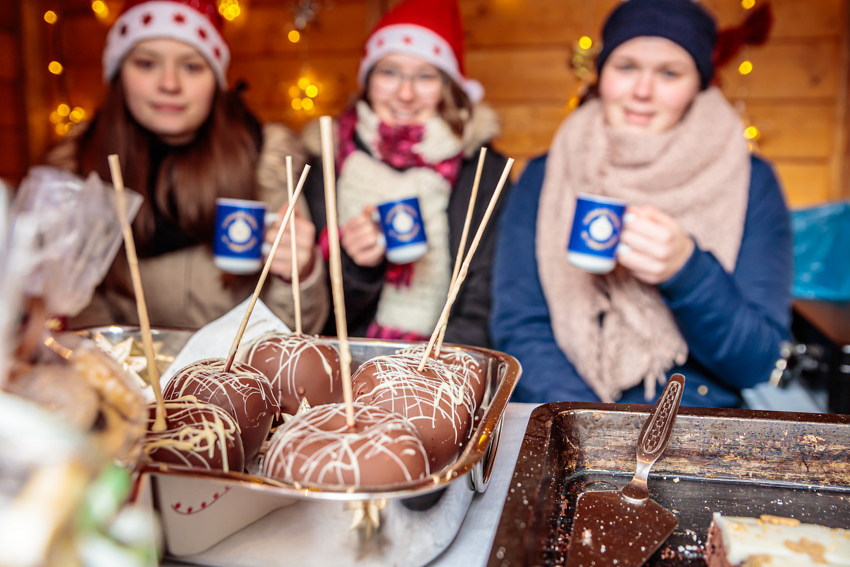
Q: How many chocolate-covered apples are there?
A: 6